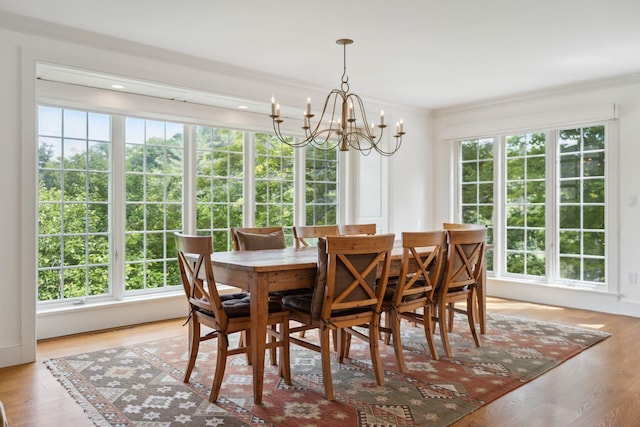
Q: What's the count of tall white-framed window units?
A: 8